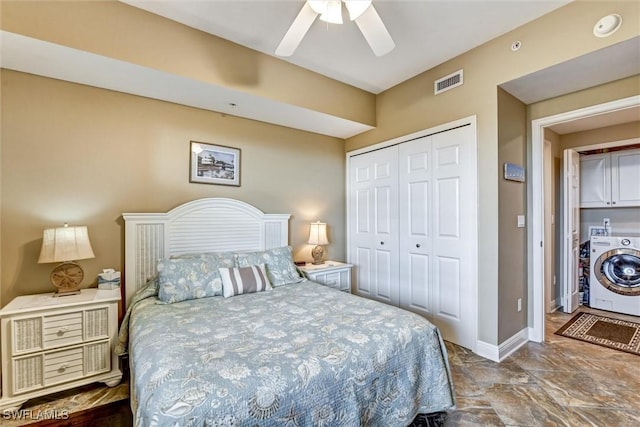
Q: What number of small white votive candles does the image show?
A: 0